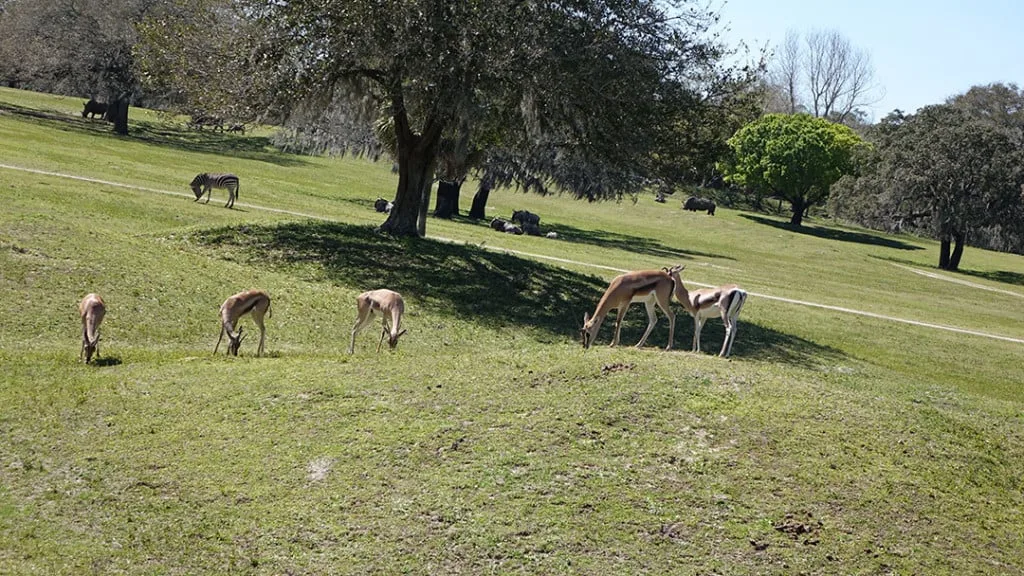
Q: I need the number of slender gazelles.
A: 5